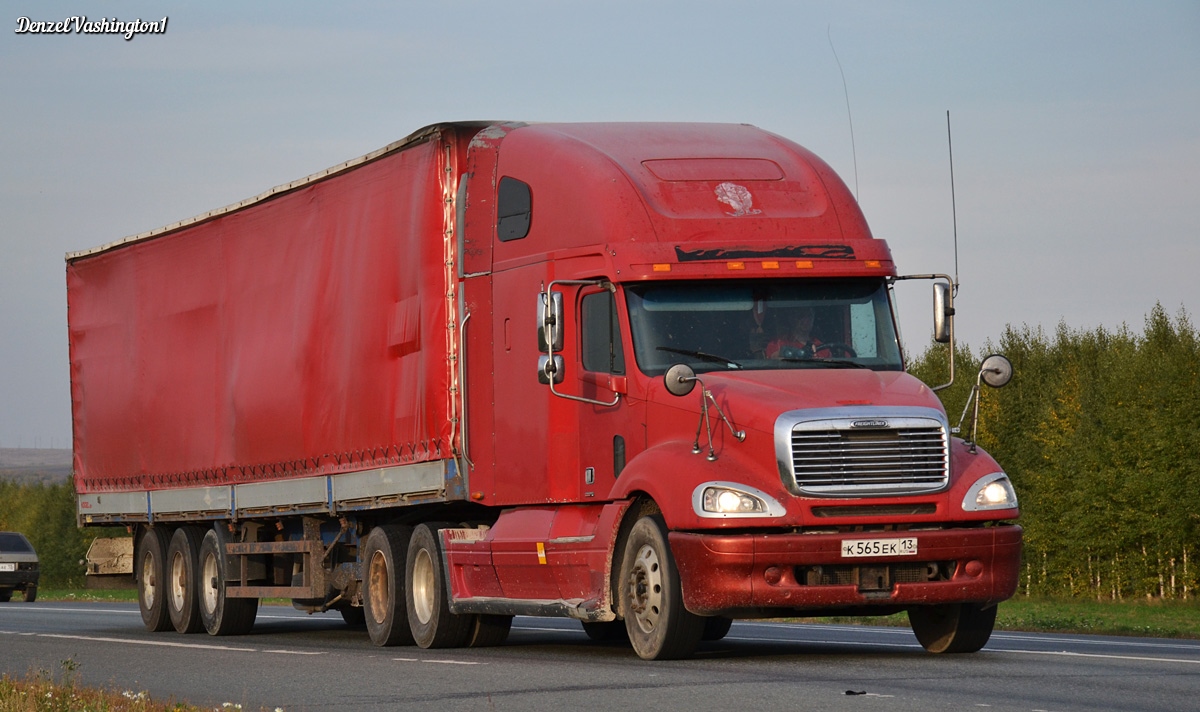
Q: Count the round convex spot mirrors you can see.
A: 2